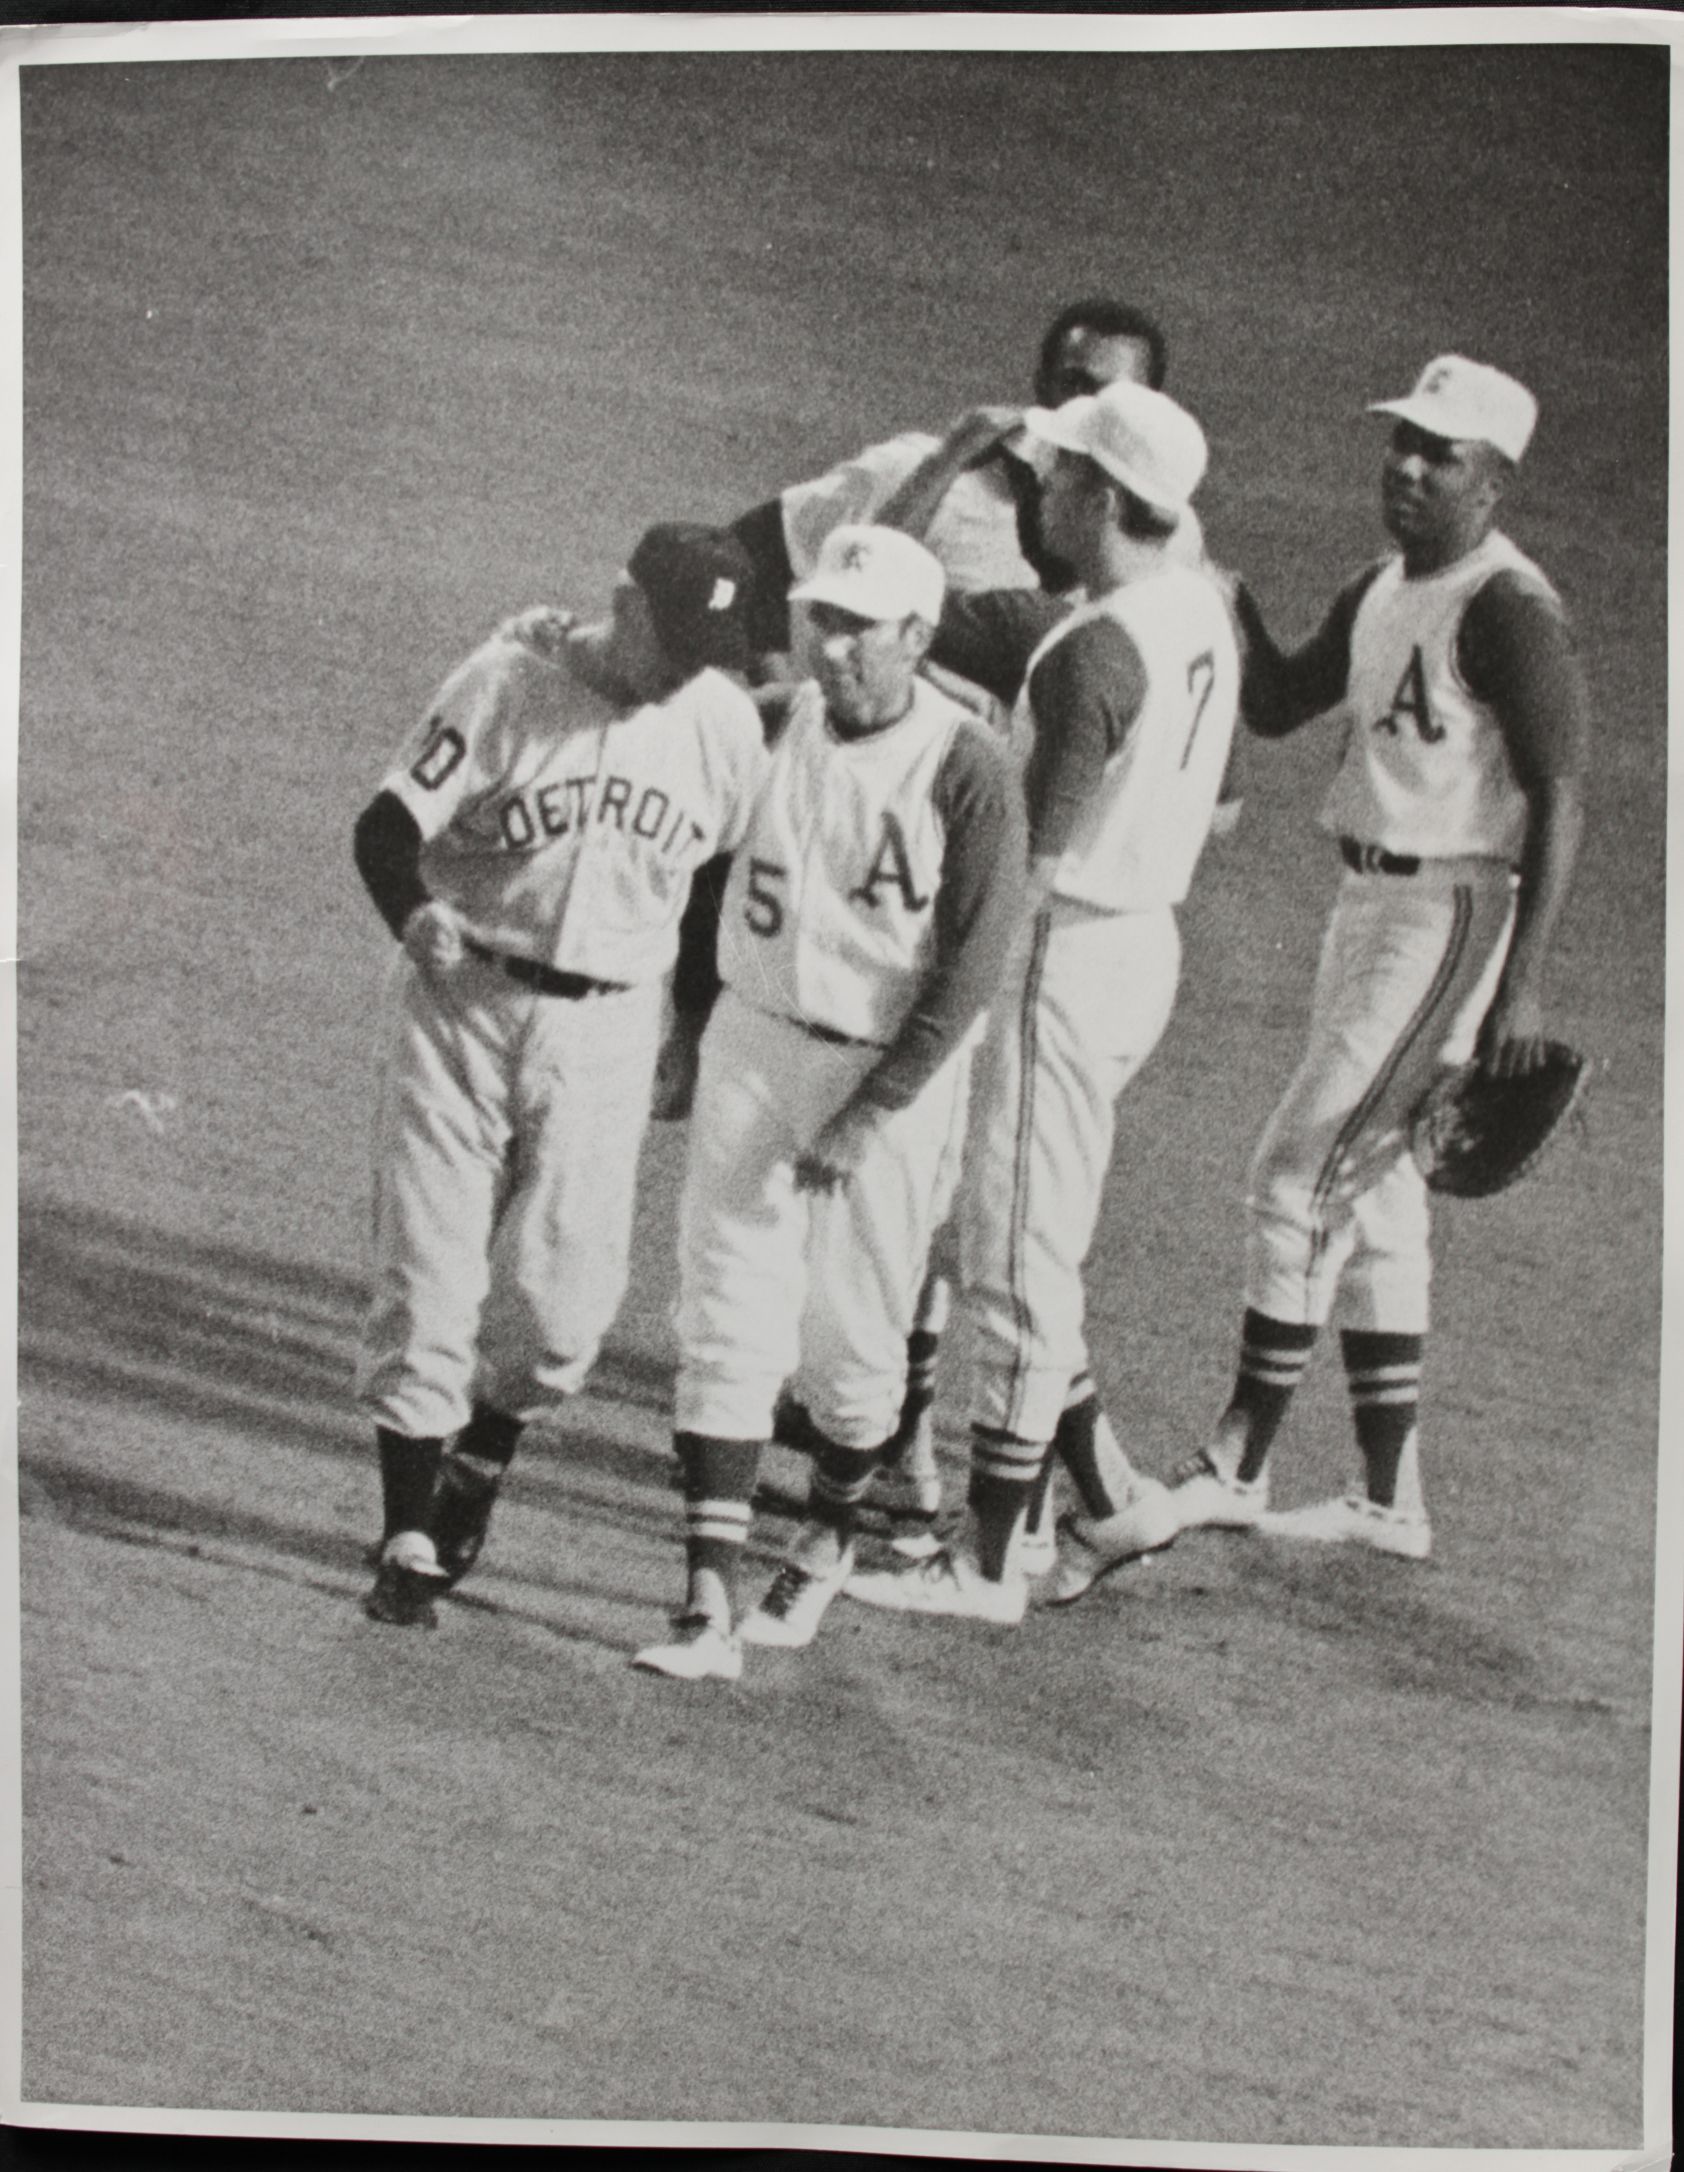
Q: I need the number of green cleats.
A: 0